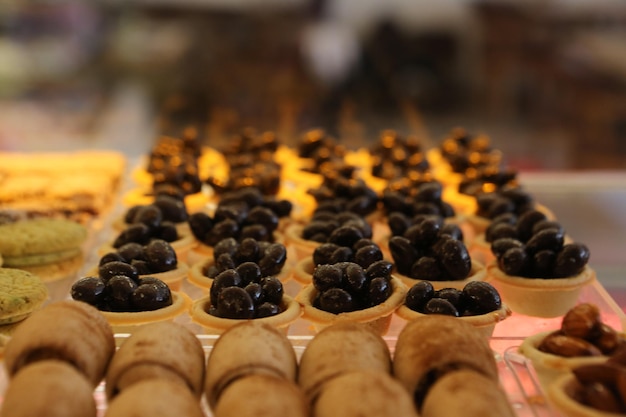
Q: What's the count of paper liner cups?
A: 0